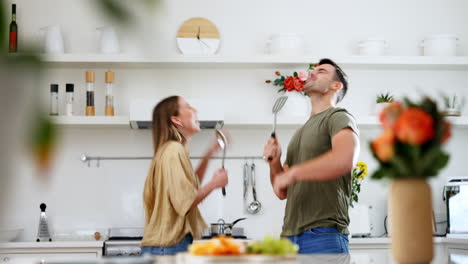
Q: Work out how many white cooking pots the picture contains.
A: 3